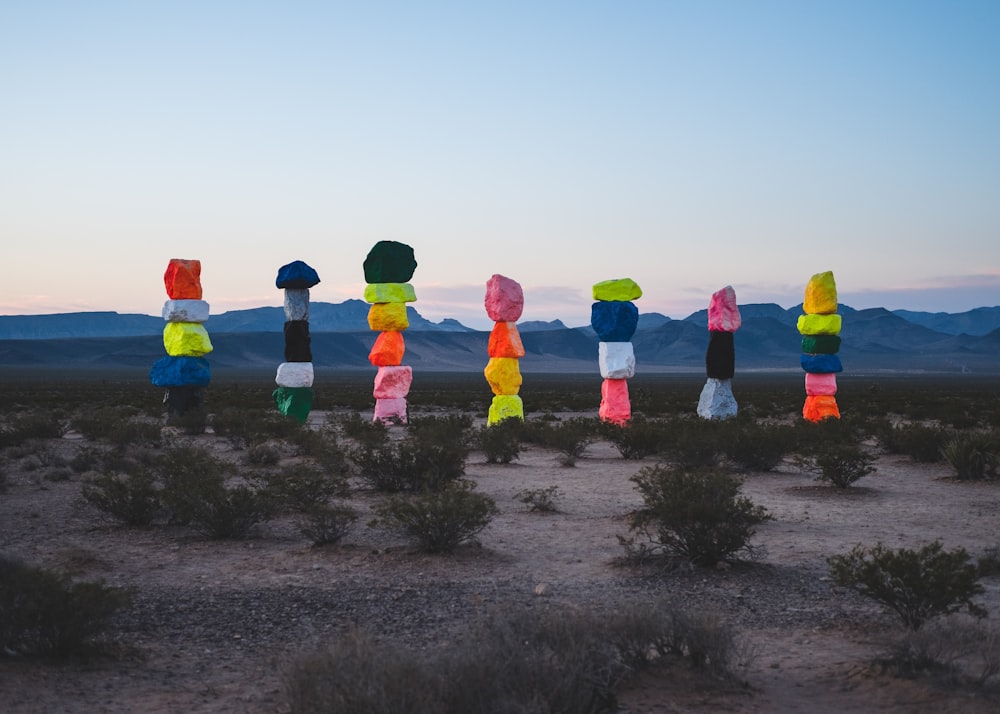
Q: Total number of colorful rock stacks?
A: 7